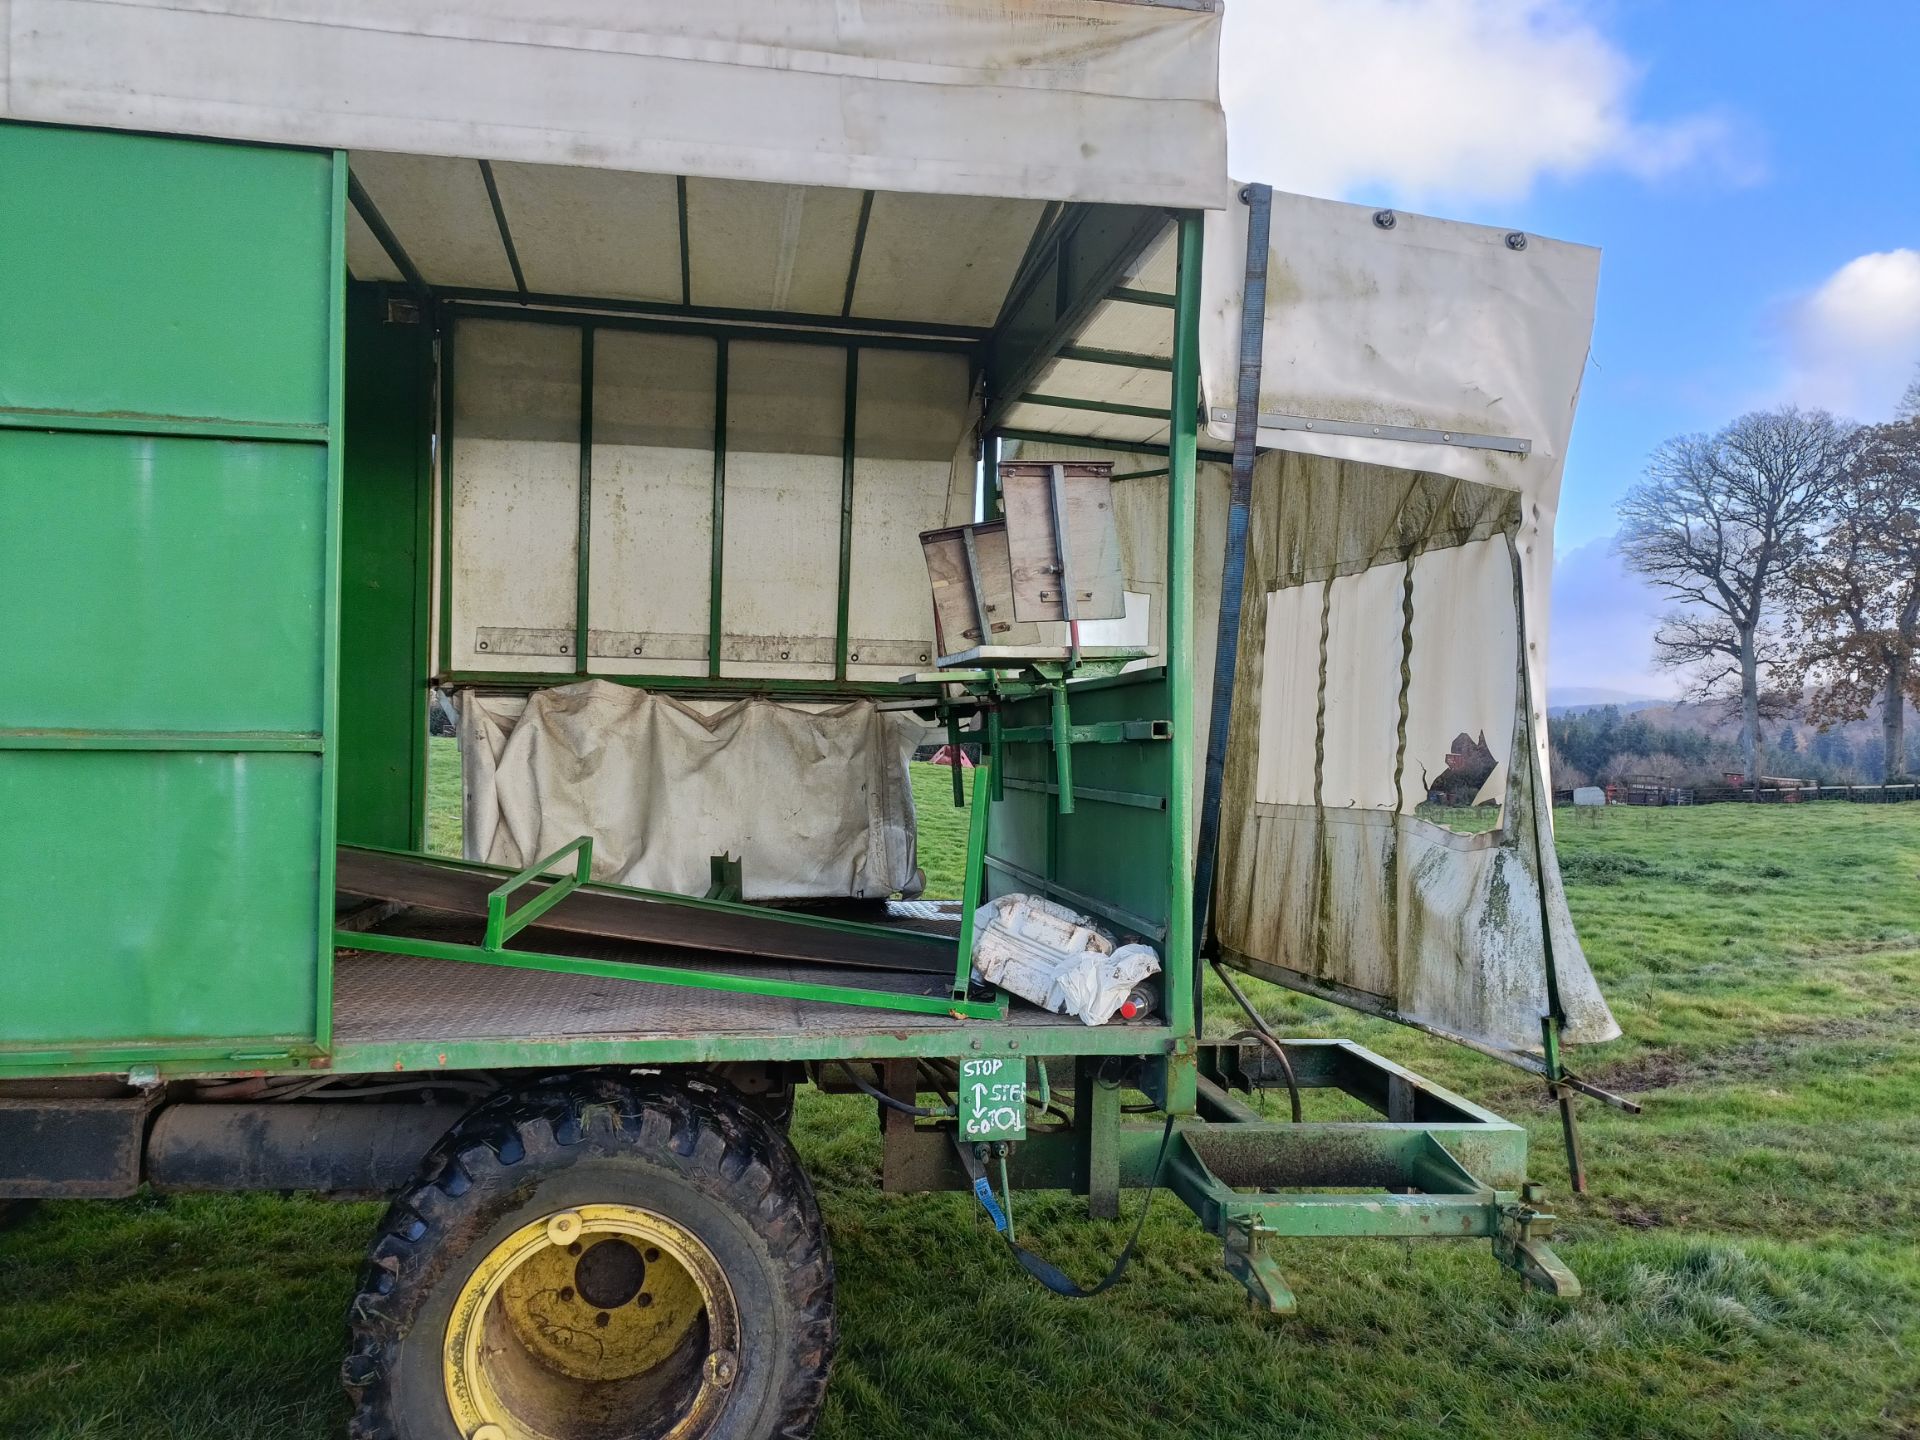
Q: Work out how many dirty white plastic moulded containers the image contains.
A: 1